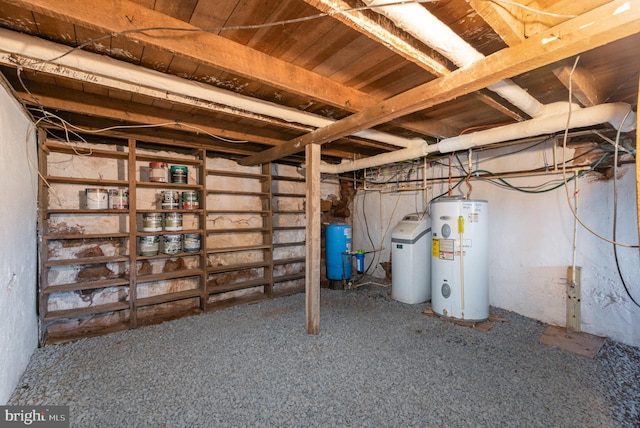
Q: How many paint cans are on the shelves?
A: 11